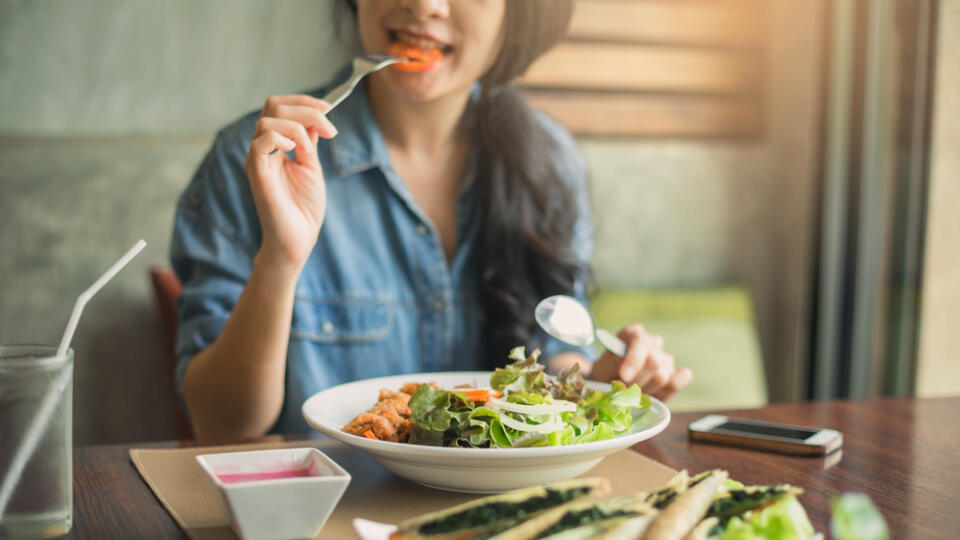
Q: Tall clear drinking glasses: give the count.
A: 1